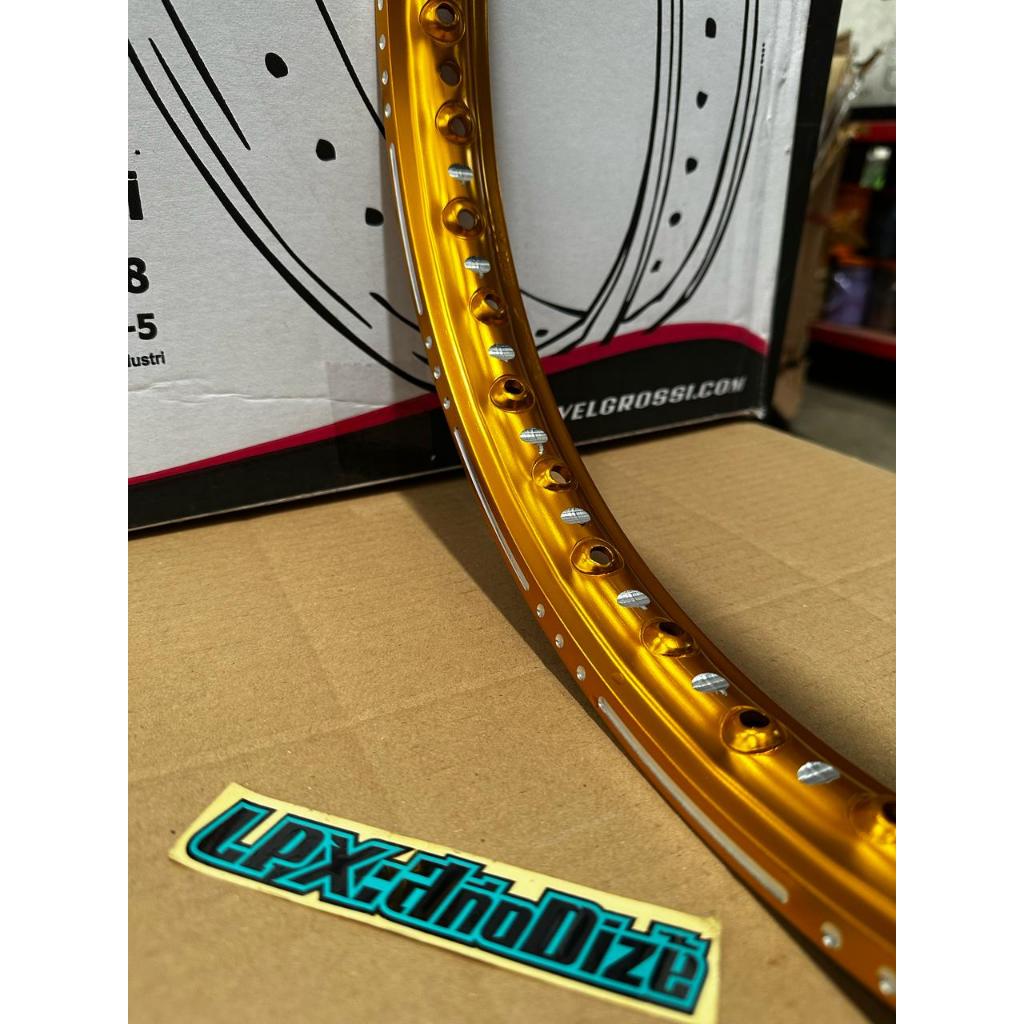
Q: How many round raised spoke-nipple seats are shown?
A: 10